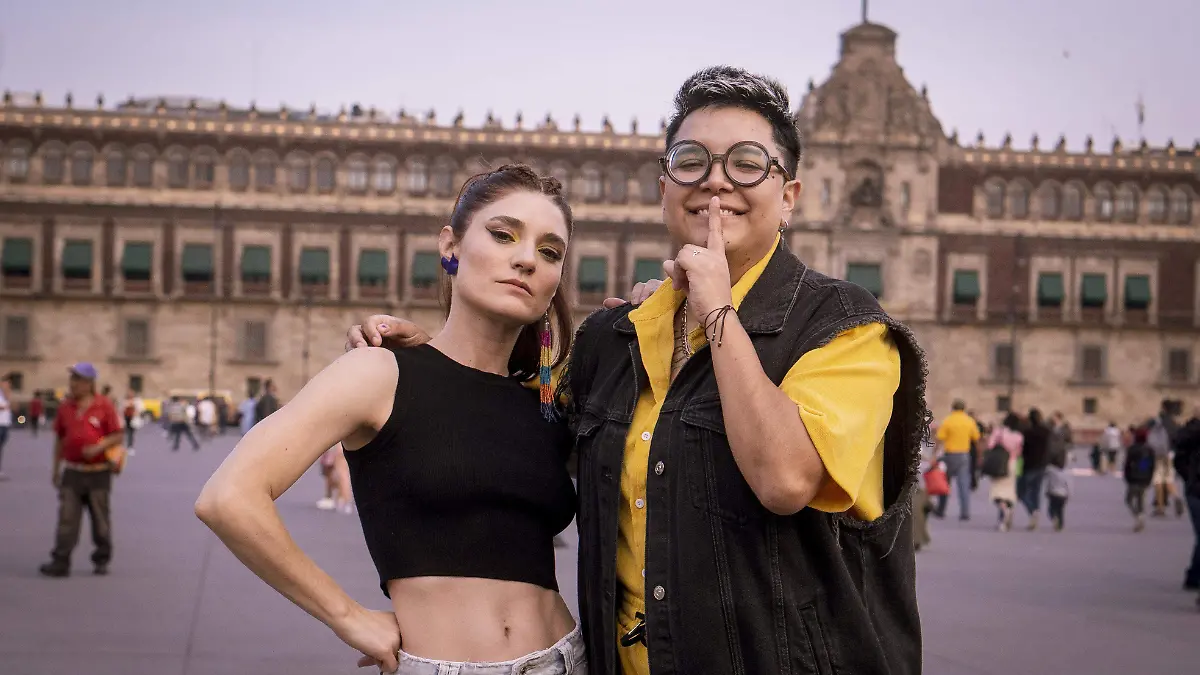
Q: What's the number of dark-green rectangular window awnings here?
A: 15